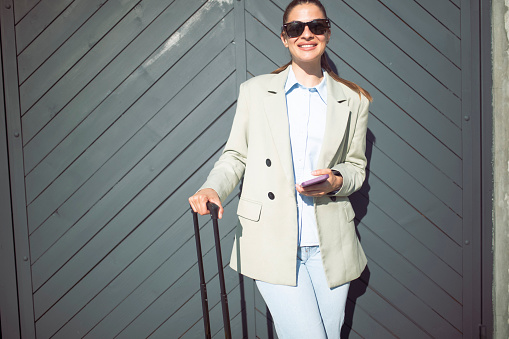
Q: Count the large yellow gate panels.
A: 0